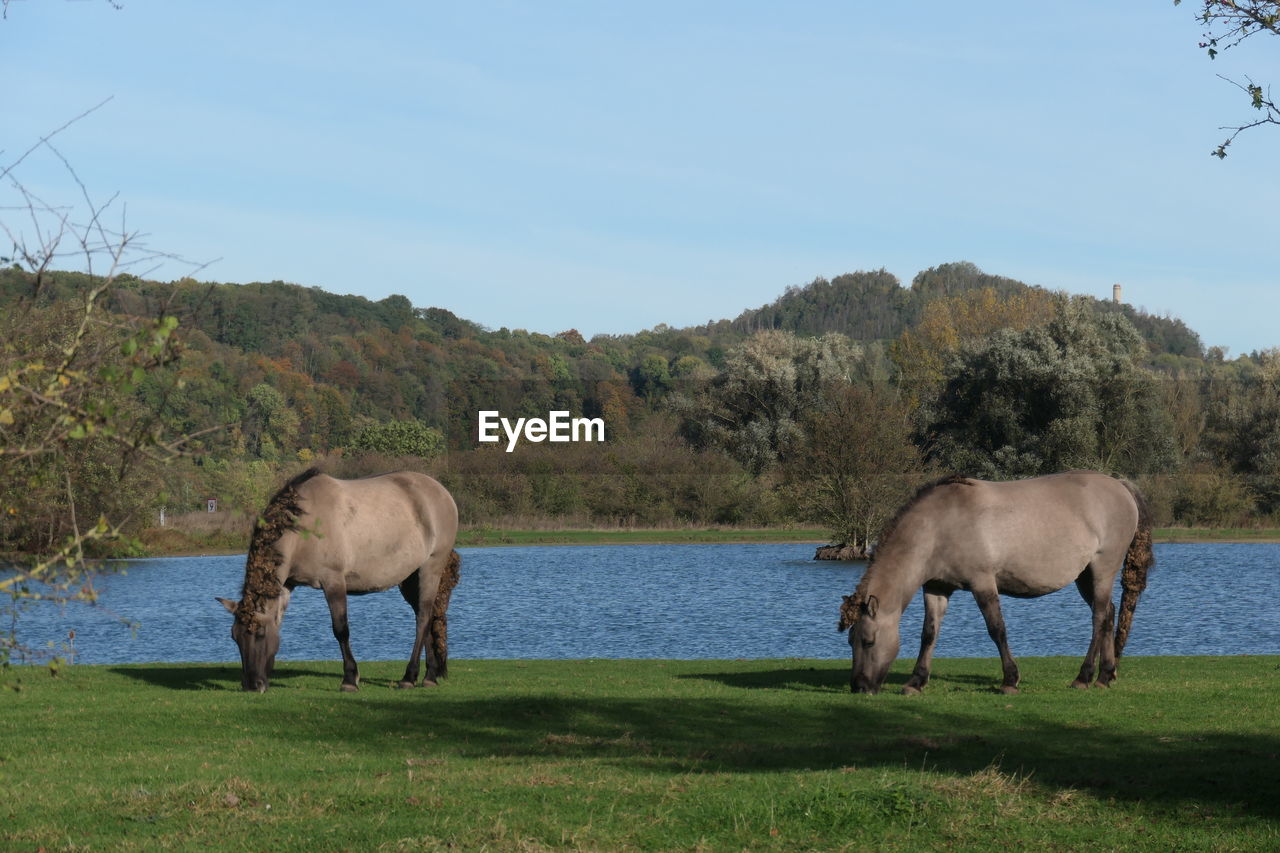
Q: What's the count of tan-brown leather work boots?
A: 0